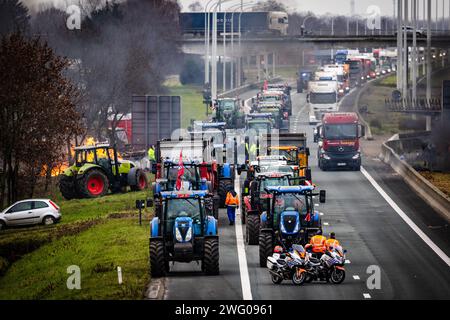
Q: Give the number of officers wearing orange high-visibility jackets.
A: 2